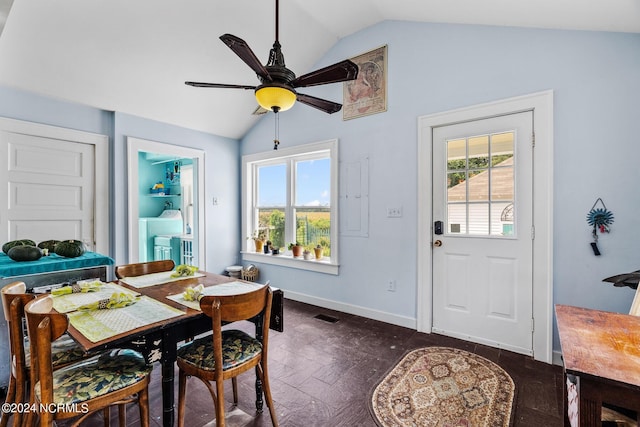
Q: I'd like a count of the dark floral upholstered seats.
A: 3